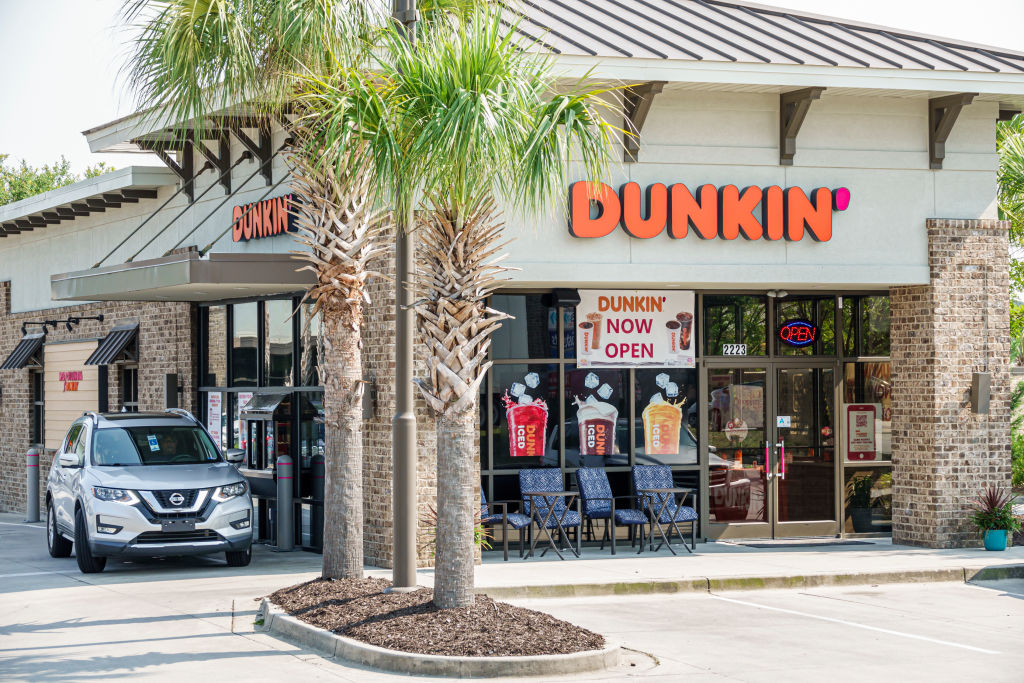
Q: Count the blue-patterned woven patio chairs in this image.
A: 4